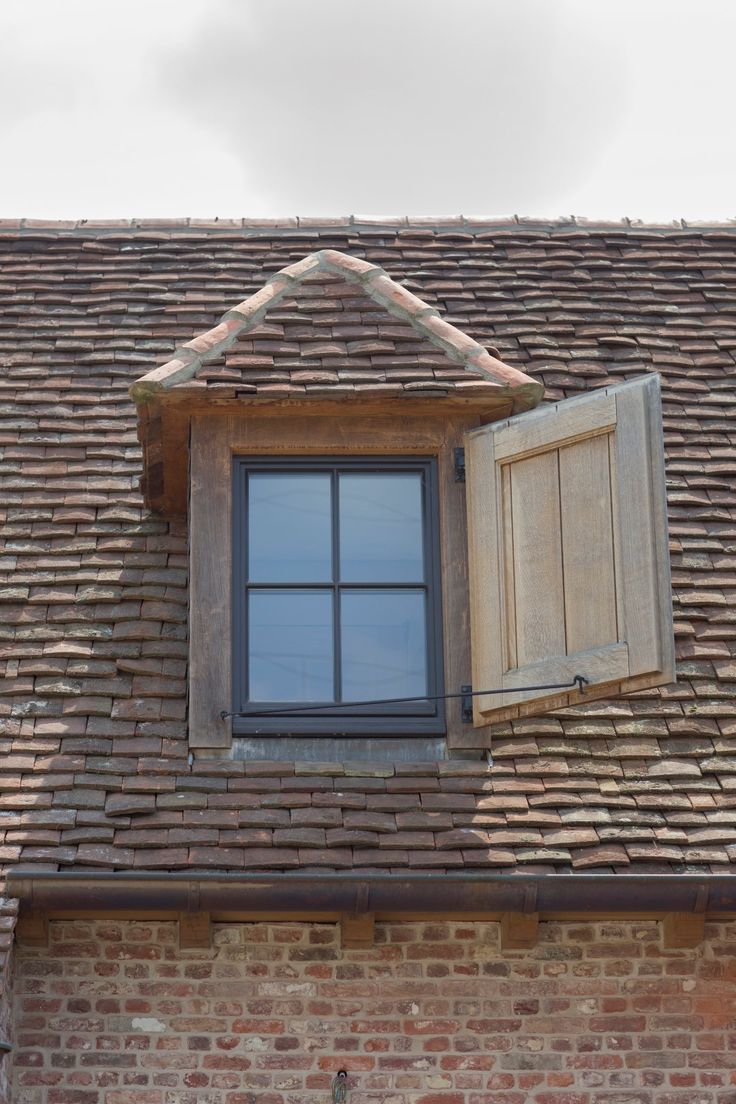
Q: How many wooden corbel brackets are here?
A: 5